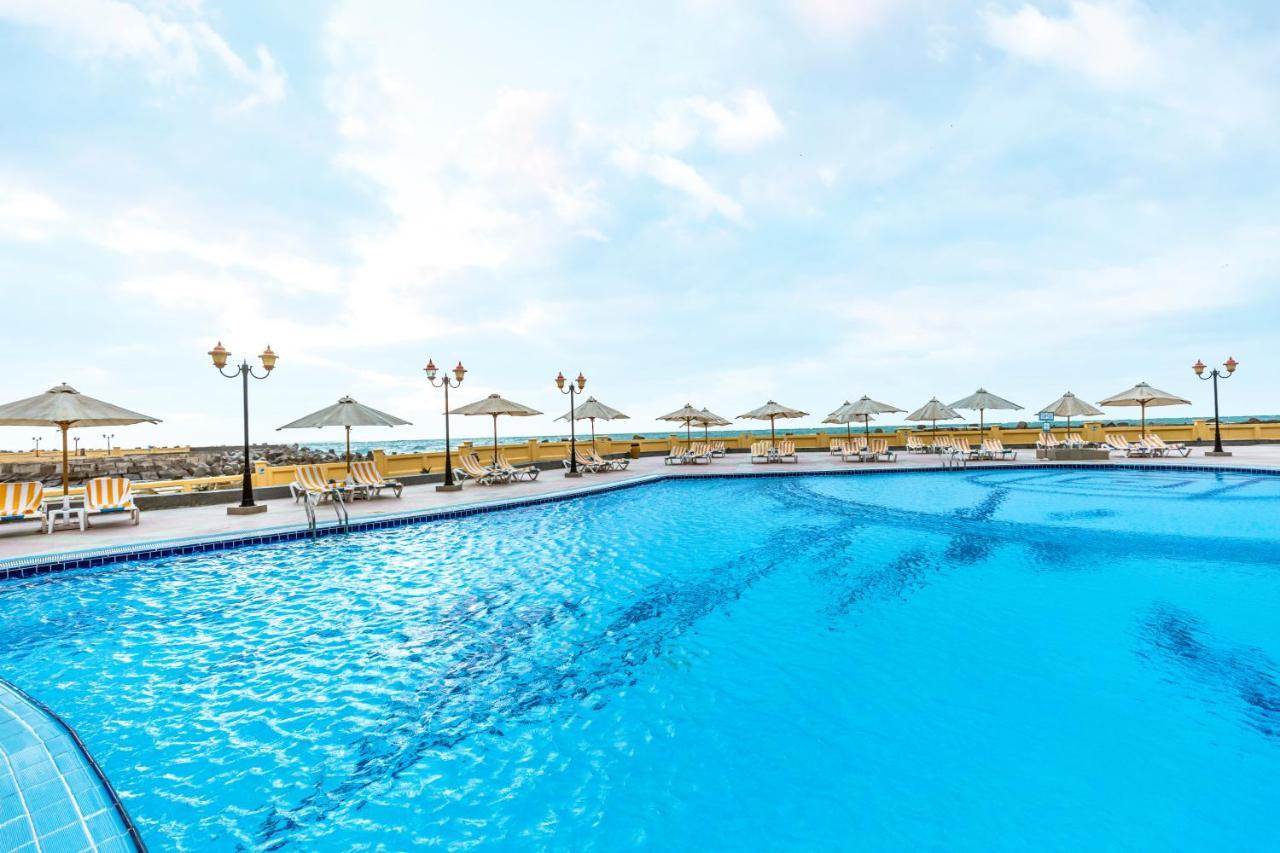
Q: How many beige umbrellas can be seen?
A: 13